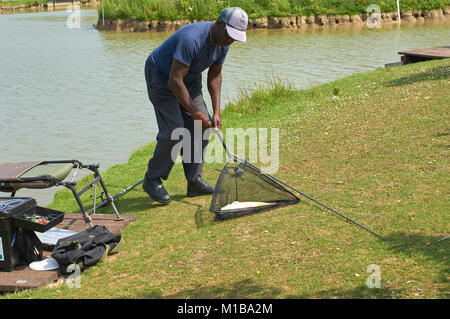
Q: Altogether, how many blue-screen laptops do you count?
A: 0